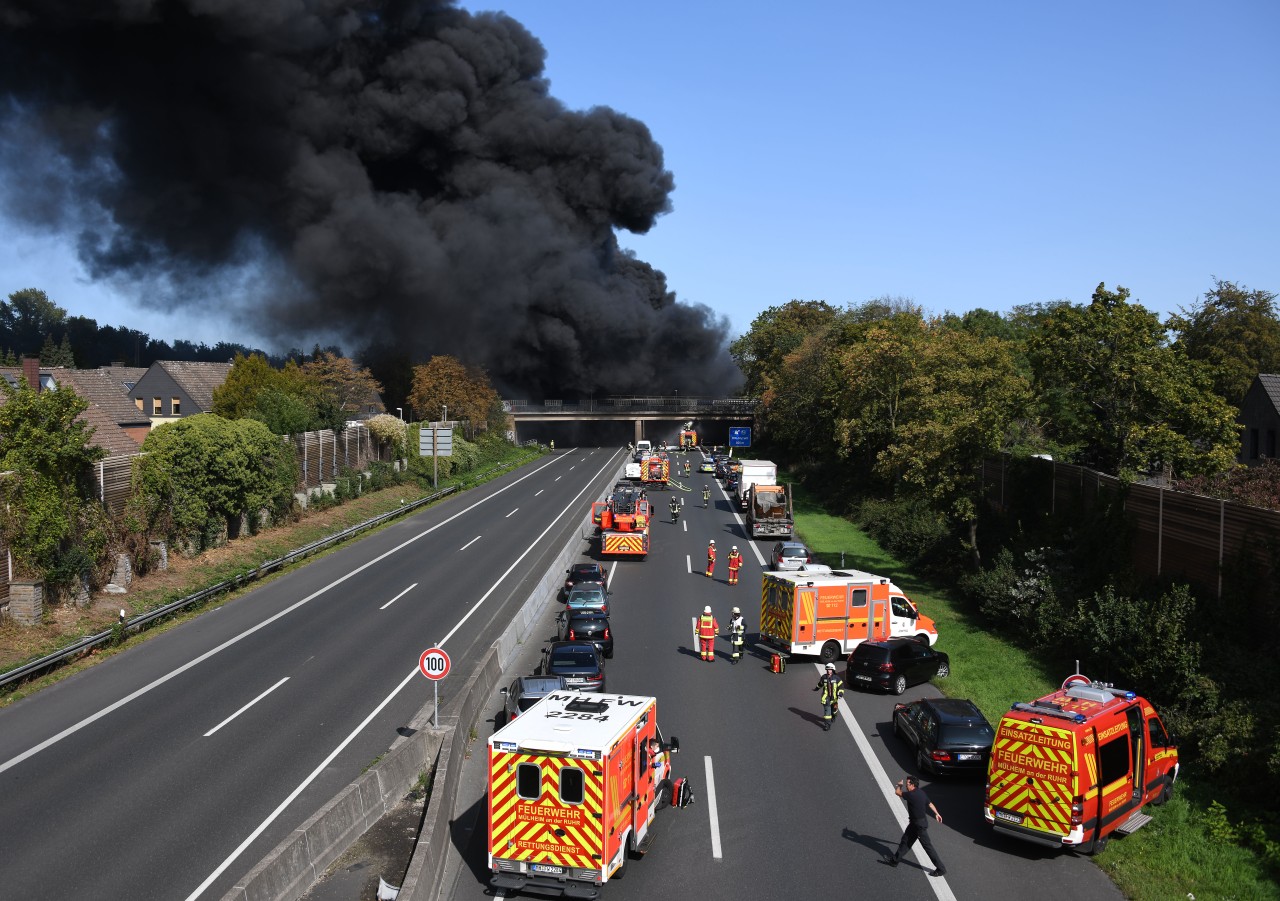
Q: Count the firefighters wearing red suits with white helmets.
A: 3